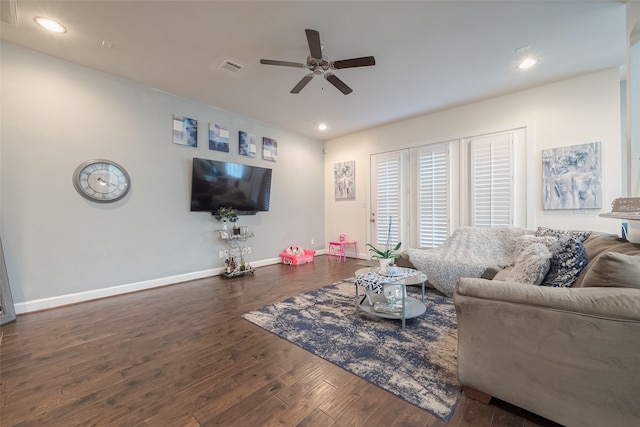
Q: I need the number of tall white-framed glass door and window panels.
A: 3